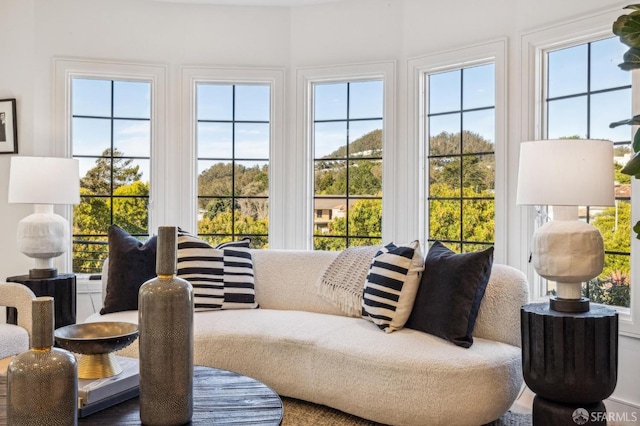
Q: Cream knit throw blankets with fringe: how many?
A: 1